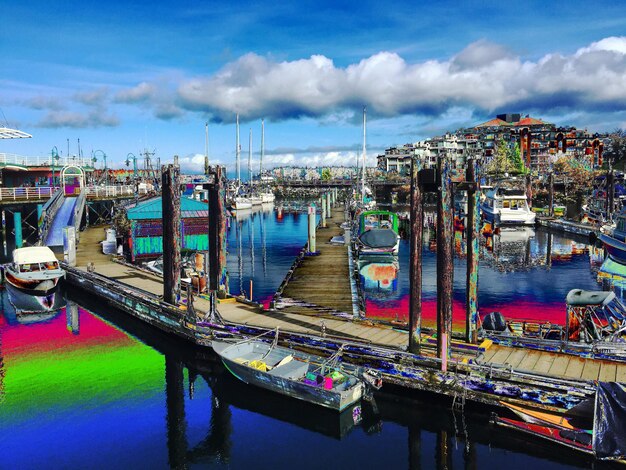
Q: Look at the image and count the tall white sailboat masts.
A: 5